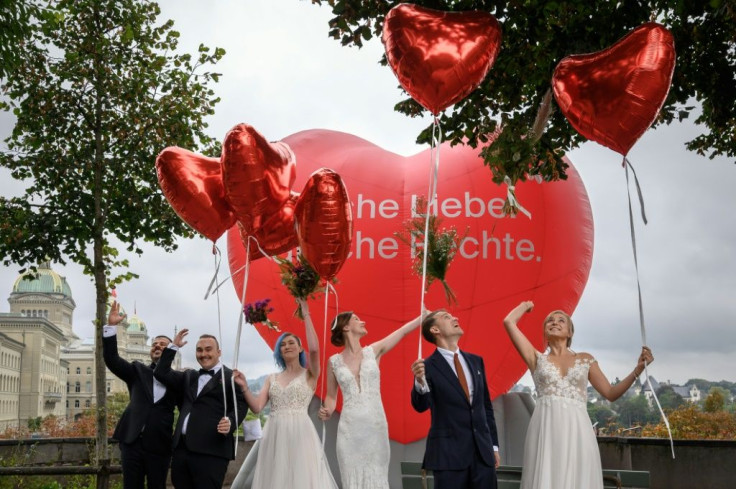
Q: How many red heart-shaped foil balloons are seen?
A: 6